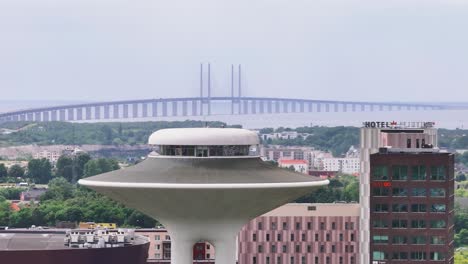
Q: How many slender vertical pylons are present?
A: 4